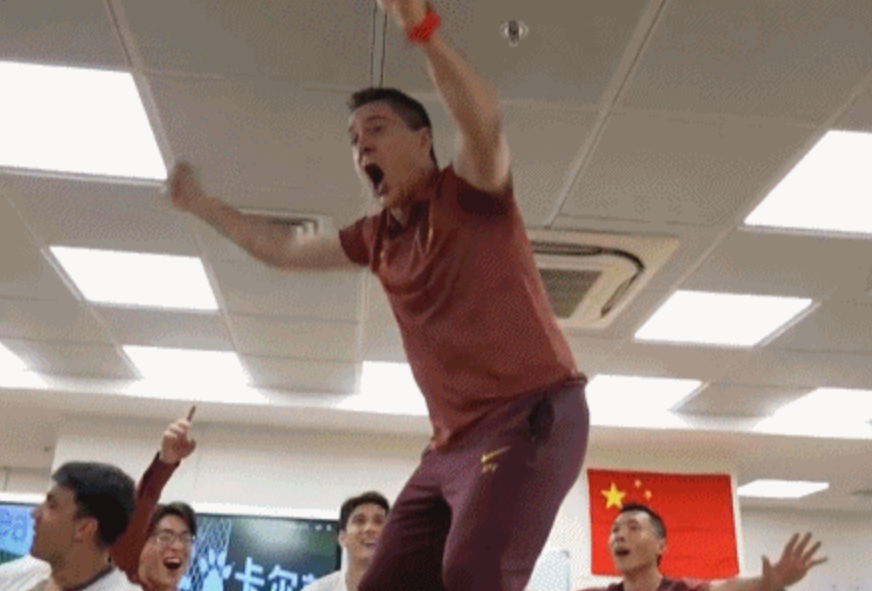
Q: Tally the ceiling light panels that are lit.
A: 10